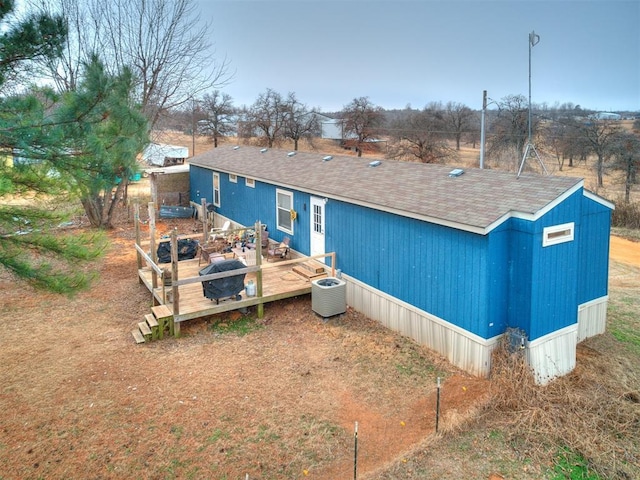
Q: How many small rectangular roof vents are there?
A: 6